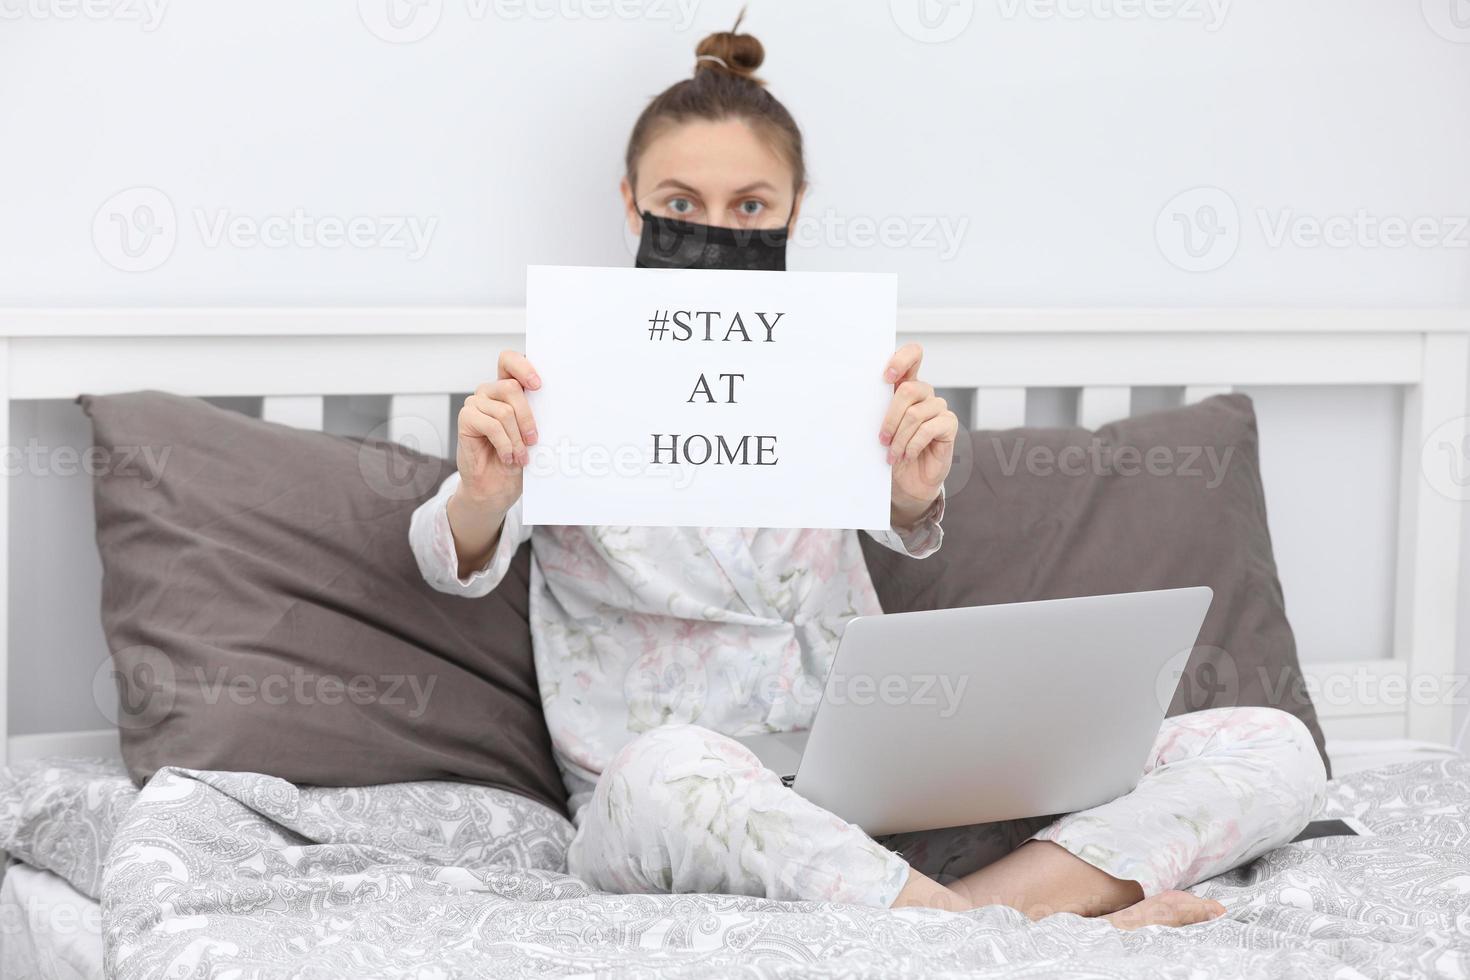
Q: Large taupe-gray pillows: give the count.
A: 2